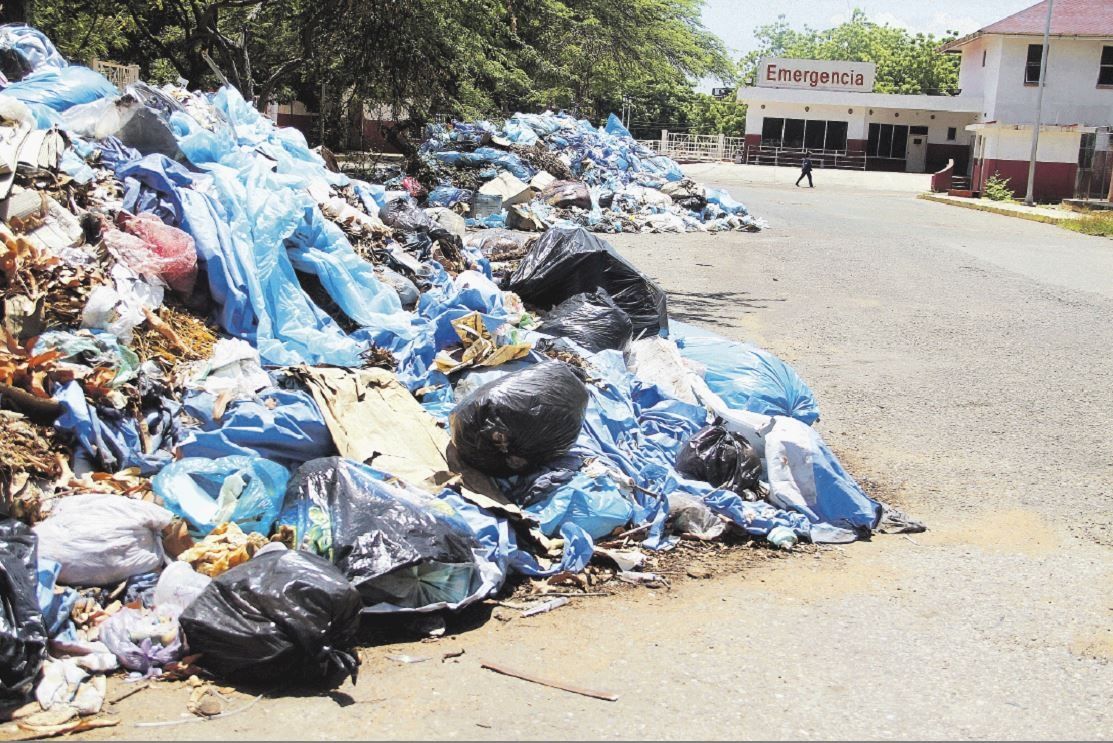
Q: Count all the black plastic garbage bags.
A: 7